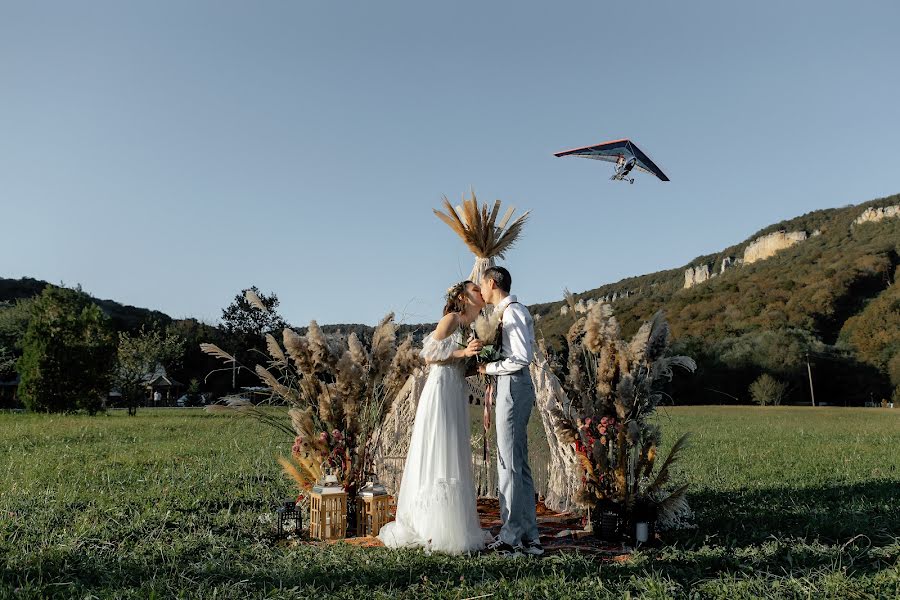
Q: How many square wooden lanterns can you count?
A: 2